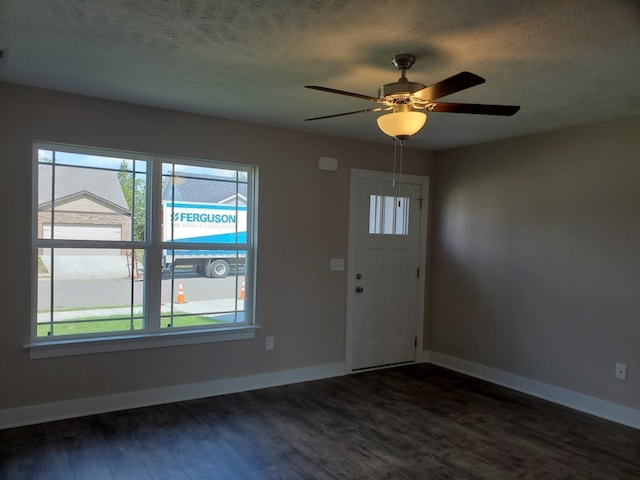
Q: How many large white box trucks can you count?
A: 1